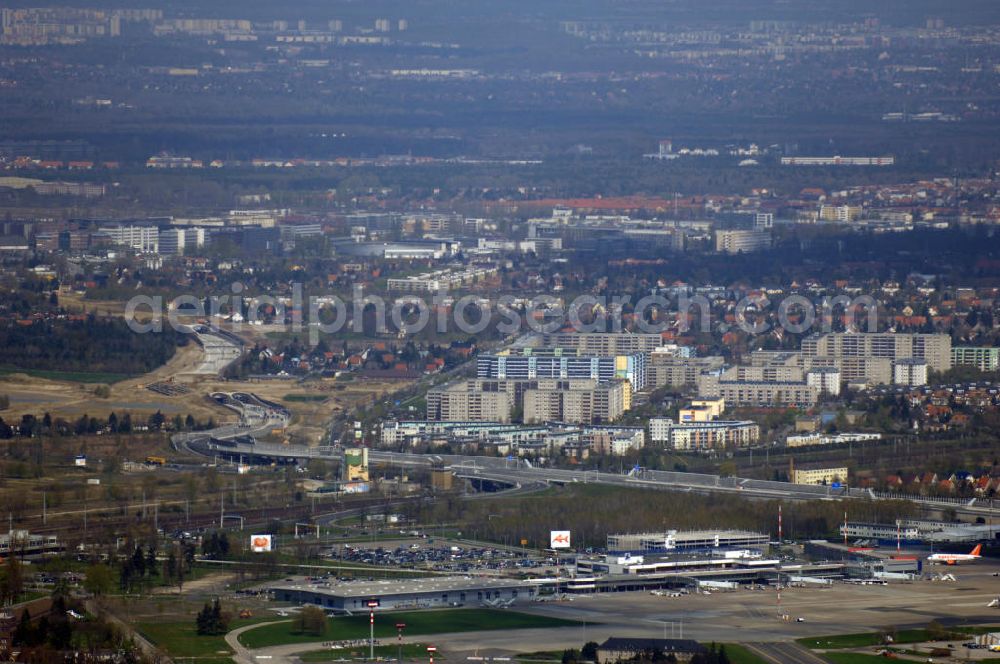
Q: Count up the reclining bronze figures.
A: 0